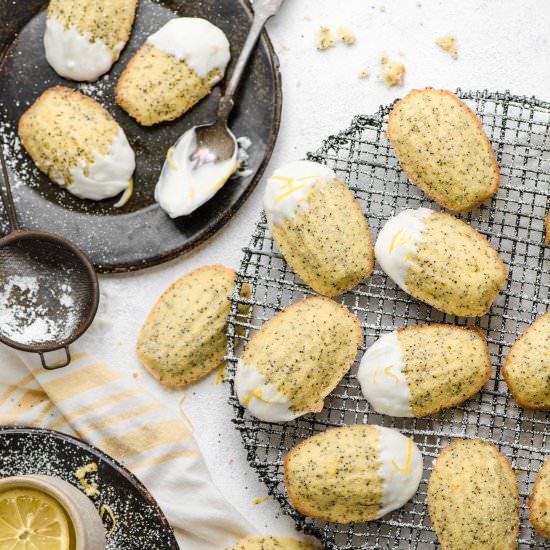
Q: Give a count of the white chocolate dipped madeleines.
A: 8